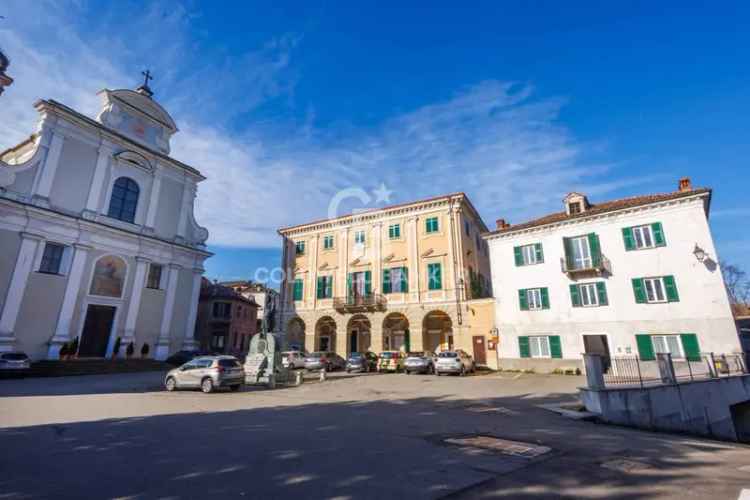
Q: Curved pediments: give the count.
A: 2